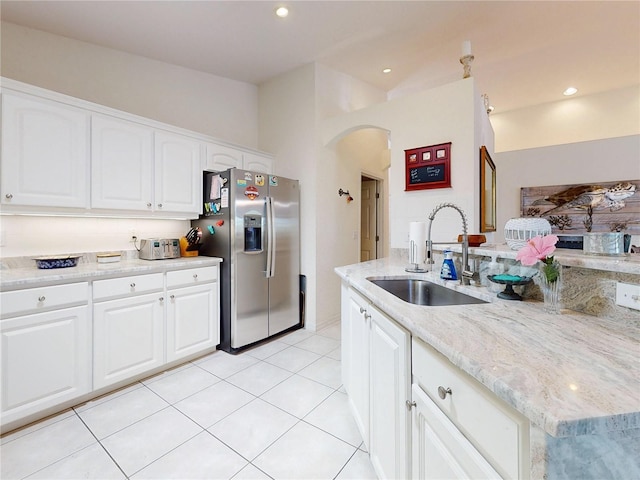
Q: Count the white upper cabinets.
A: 5